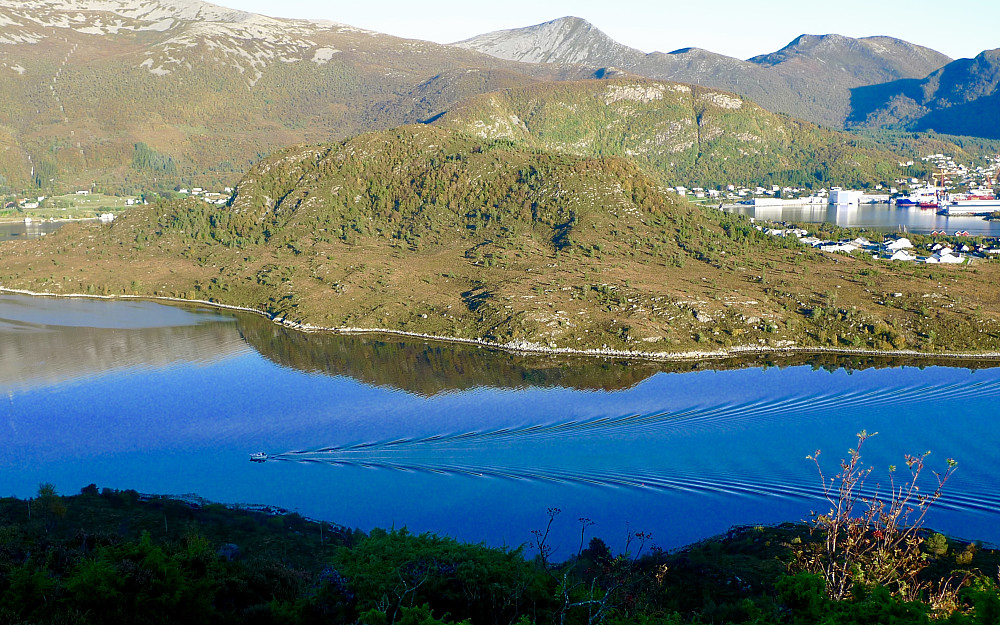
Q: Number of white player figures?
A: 0